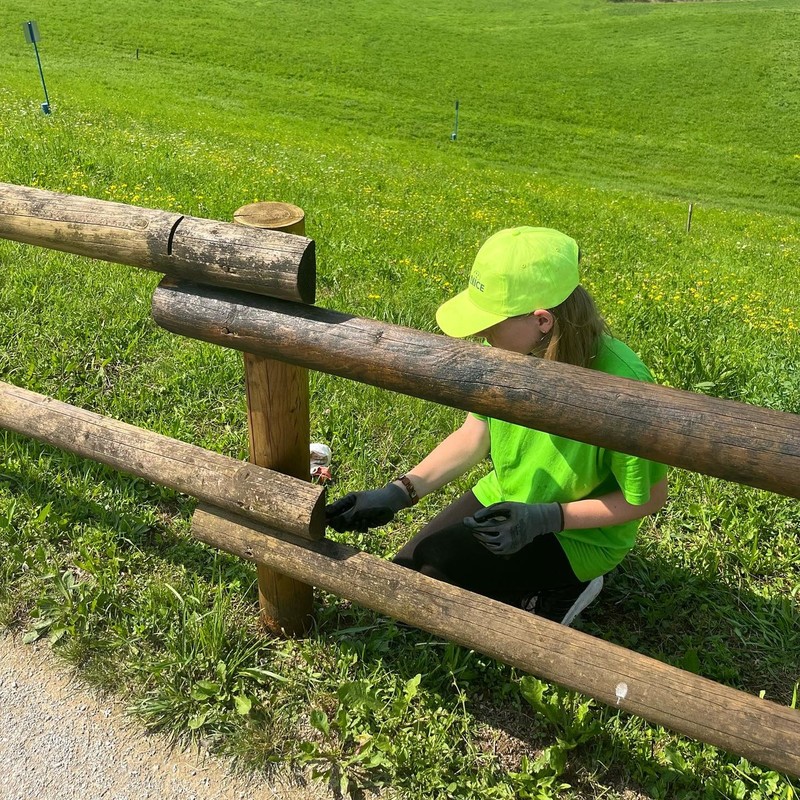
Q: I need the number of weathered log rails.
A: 4